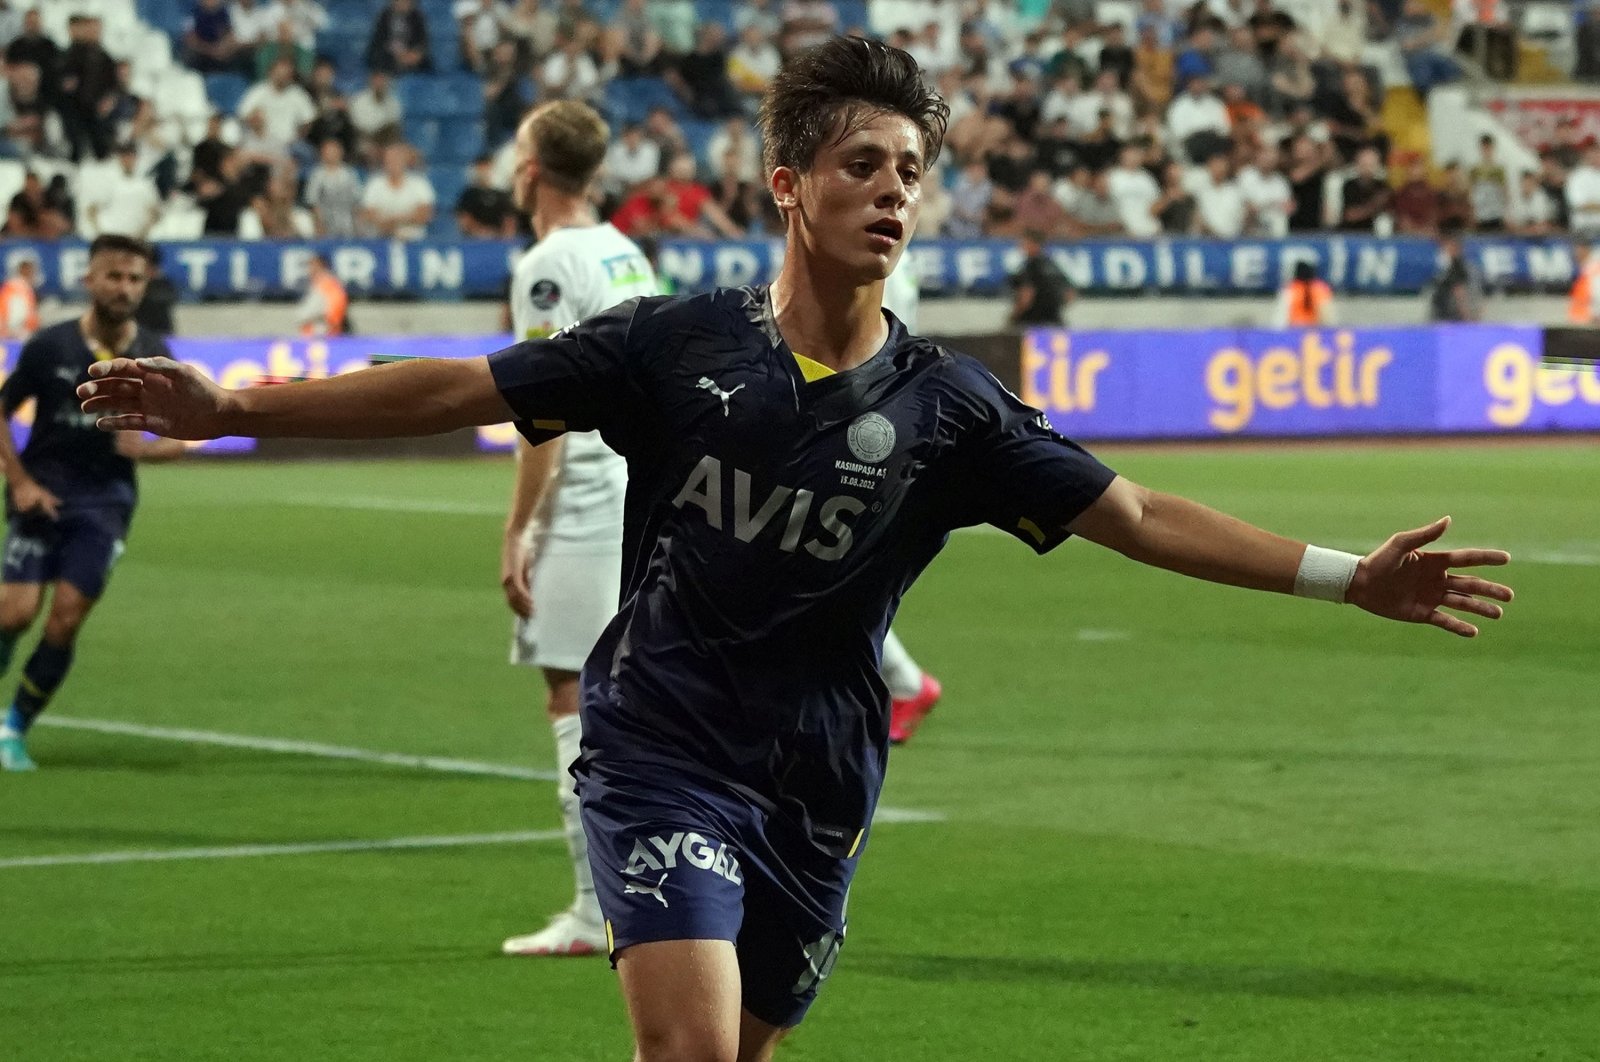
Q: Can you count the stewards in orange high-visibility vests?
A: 4